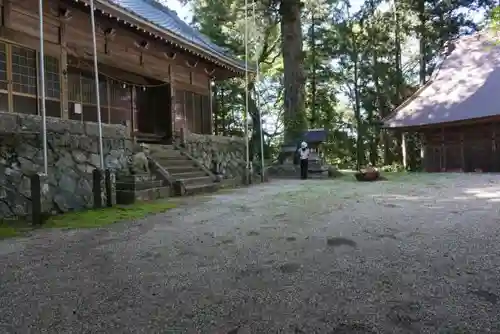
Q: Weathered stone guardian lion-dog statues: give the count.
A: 1